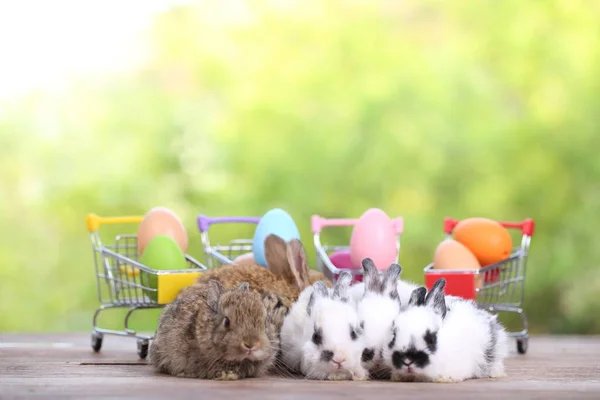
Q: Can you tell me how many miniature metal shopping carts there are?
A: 4